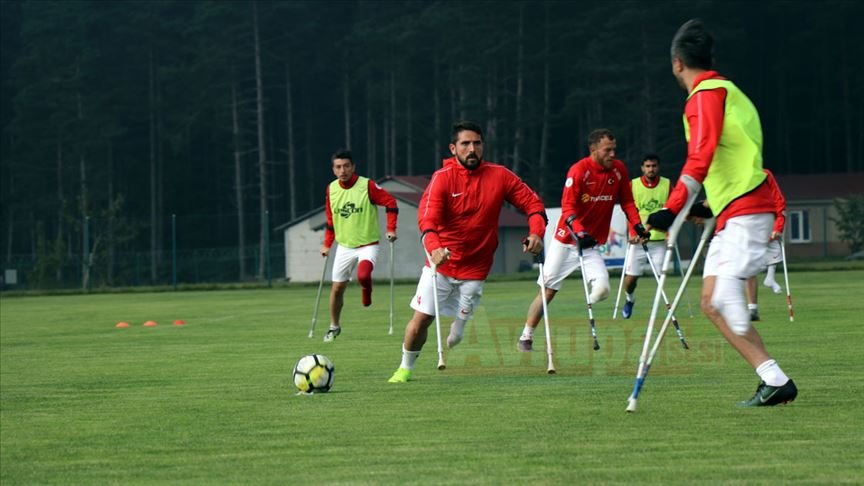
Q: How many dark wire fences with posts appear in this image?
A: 1